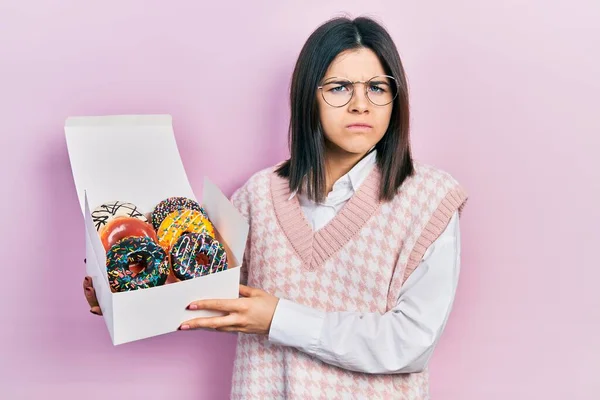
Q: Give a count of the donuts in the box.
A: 6